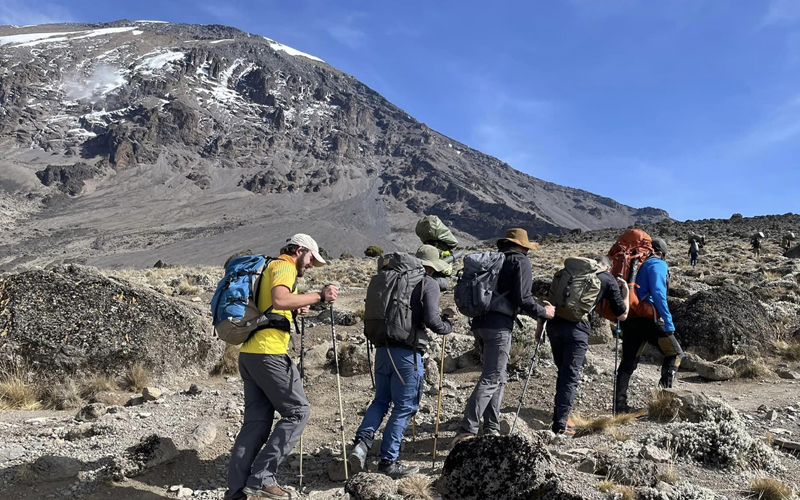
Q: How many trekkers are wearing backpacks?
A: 5